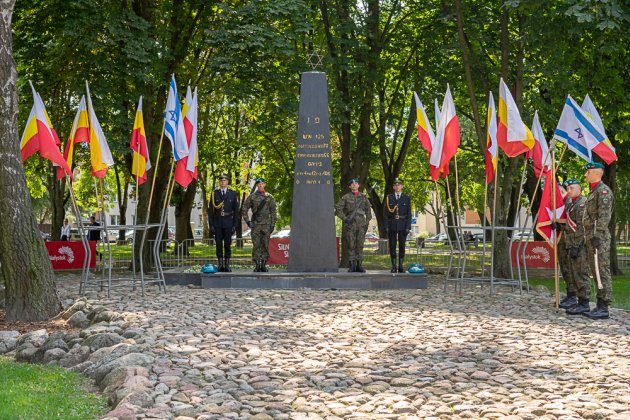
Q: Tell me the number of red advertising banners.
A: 3